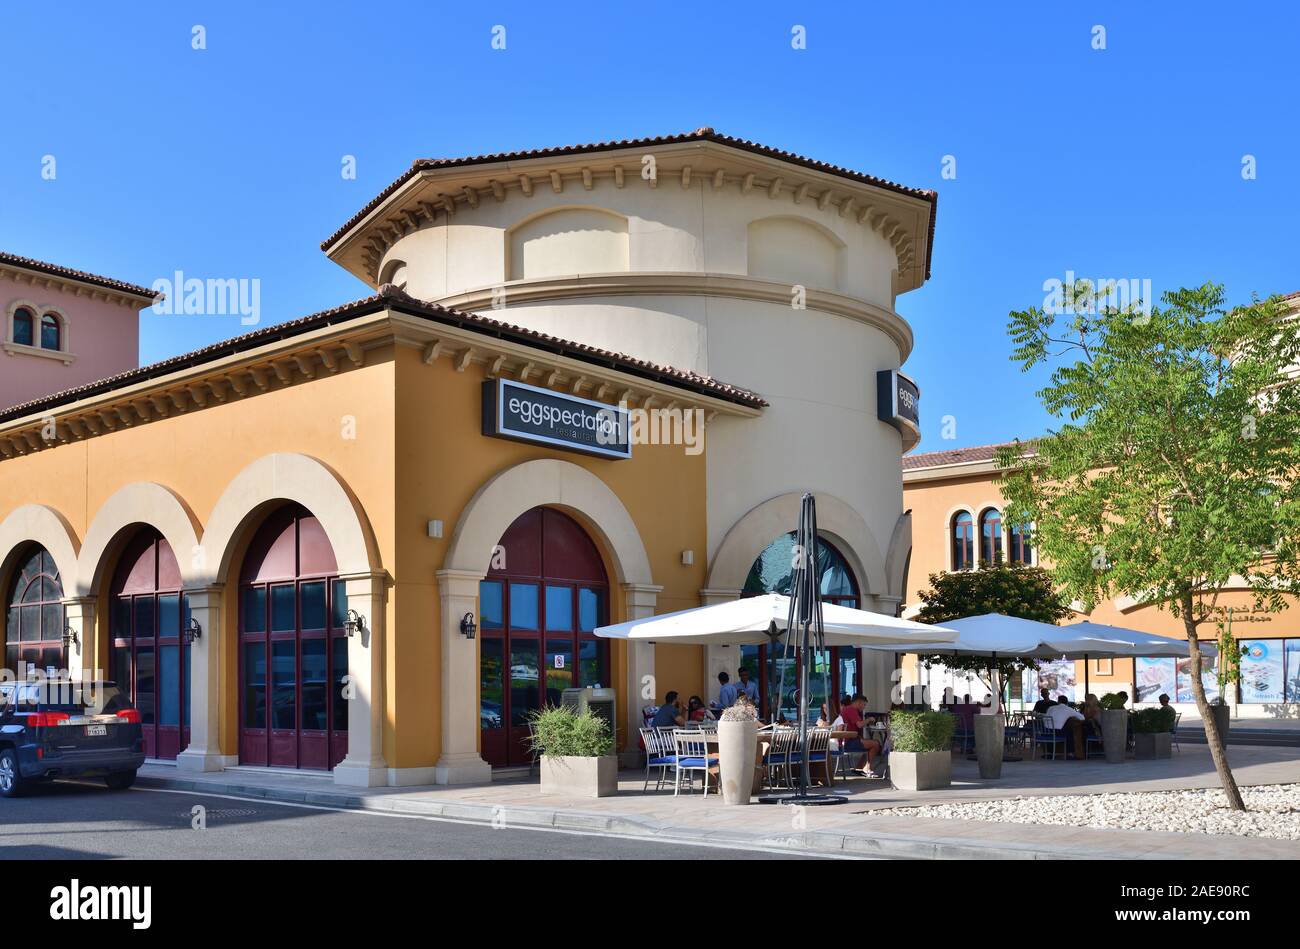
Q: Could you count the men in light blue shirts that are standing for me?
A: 2